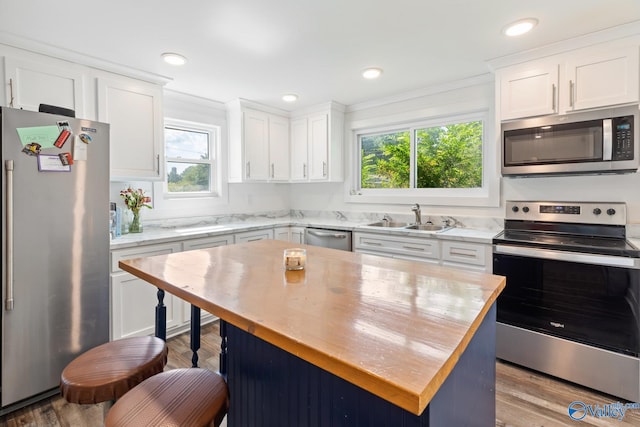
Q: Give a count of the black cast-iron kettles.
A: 0